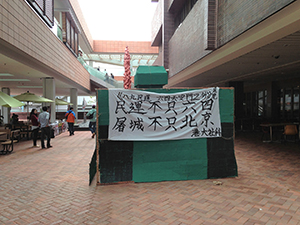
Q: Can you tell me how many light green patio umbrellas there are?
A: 3